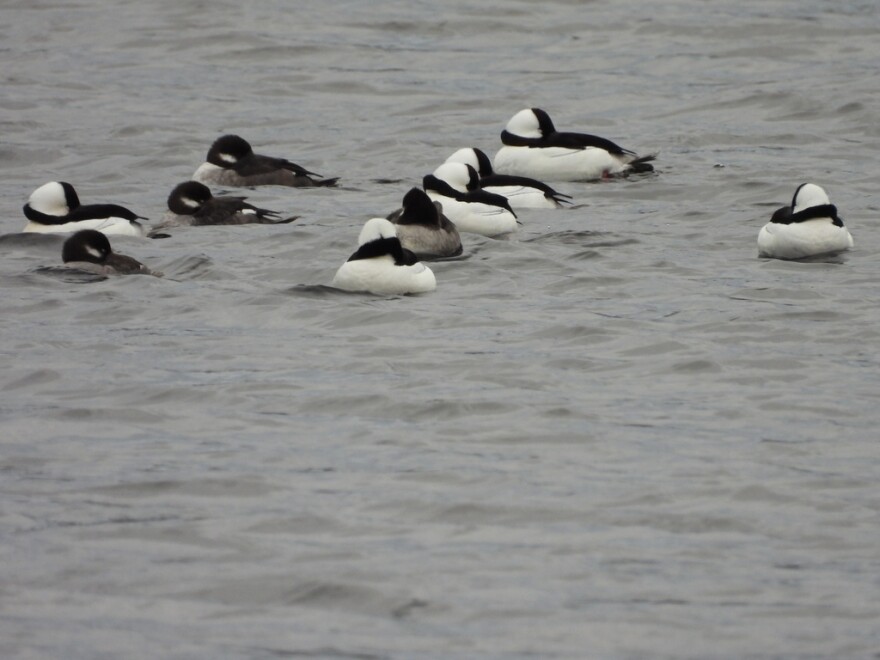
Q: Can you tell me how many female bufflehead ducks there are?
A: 4